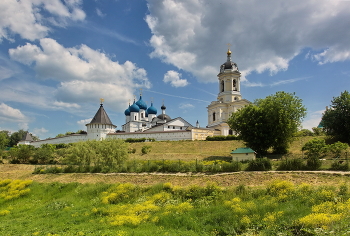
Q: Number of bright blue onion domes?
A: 5